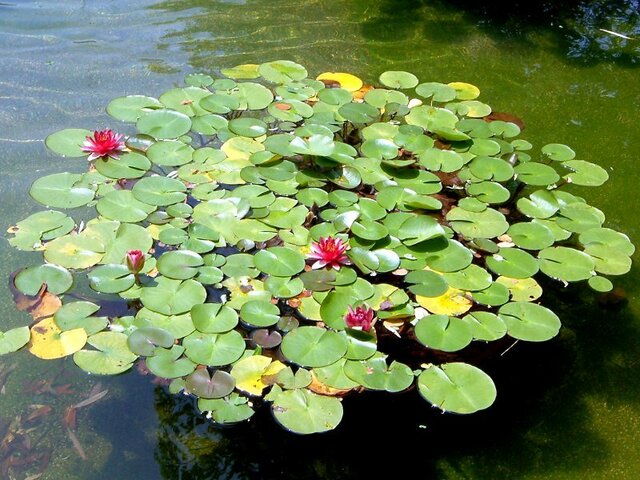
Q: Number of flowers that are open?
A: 3